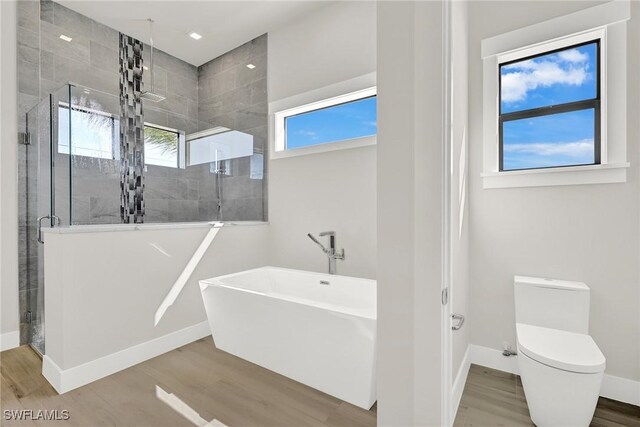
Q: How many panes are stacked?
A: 2